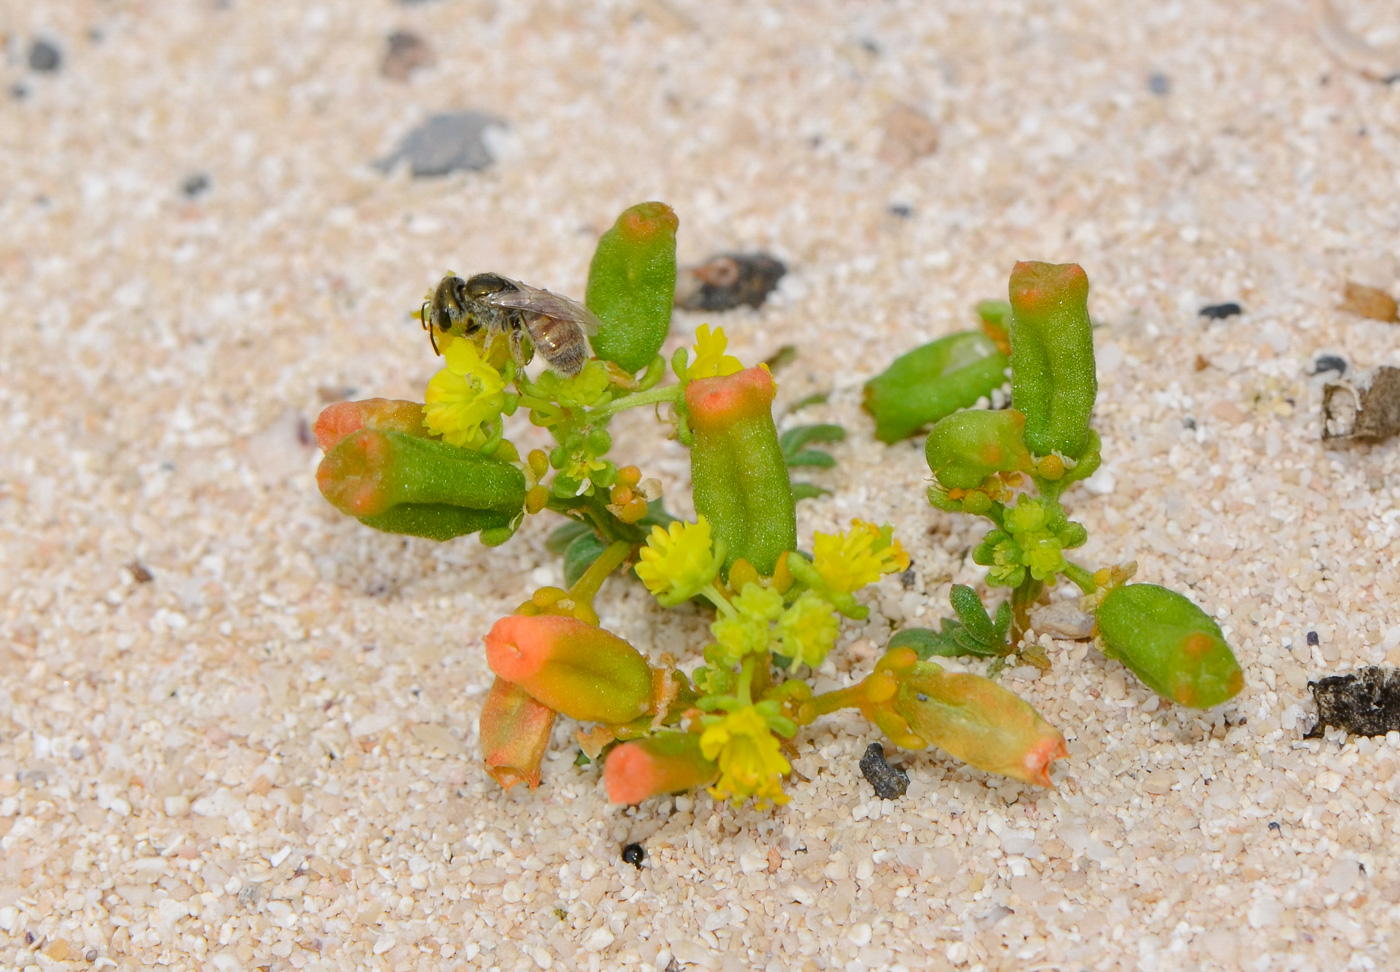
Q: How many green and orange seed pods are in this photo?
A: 12